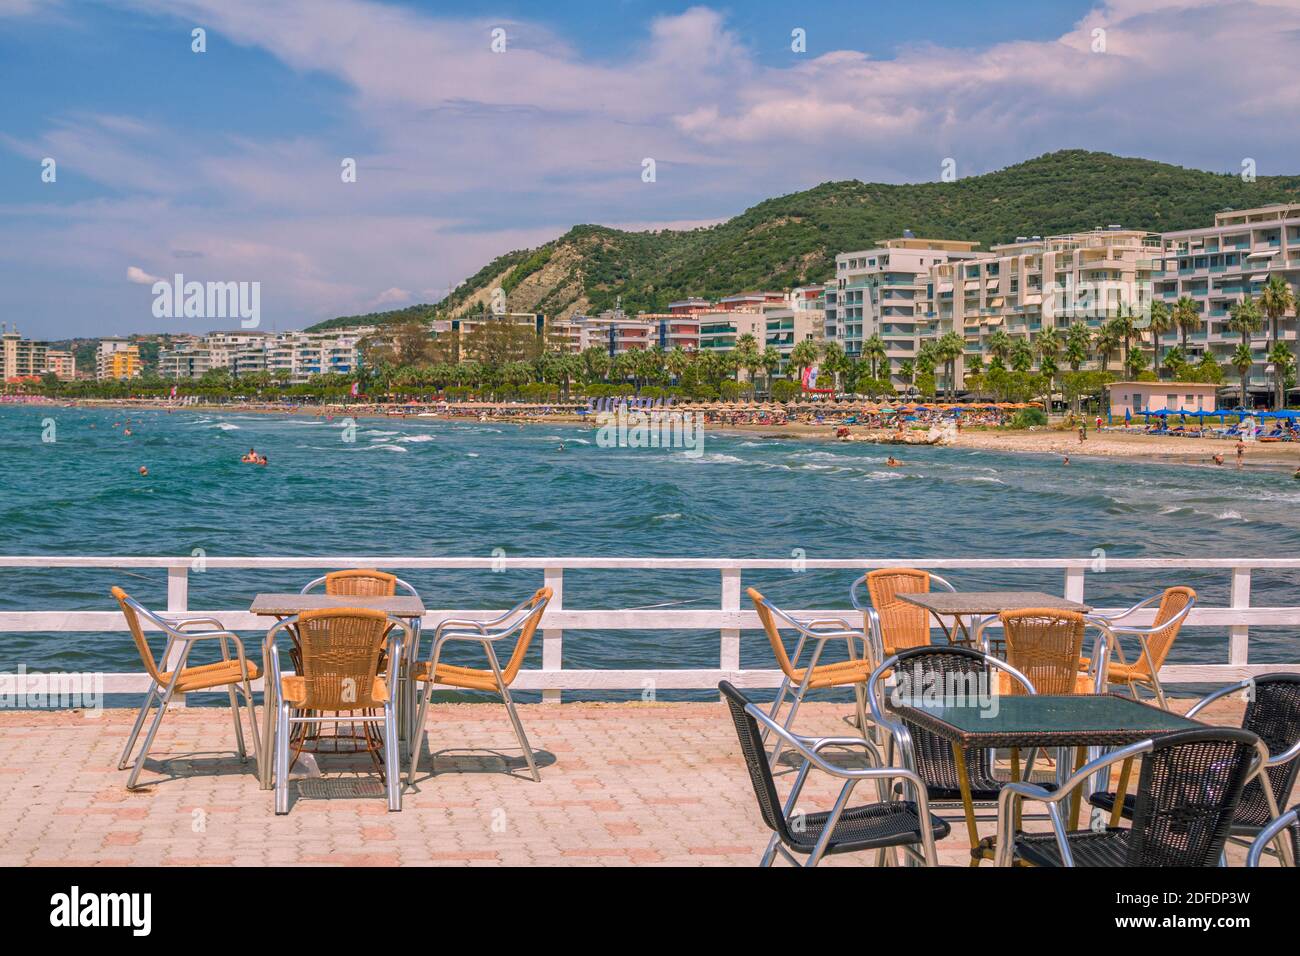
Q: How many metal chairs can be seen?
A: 13